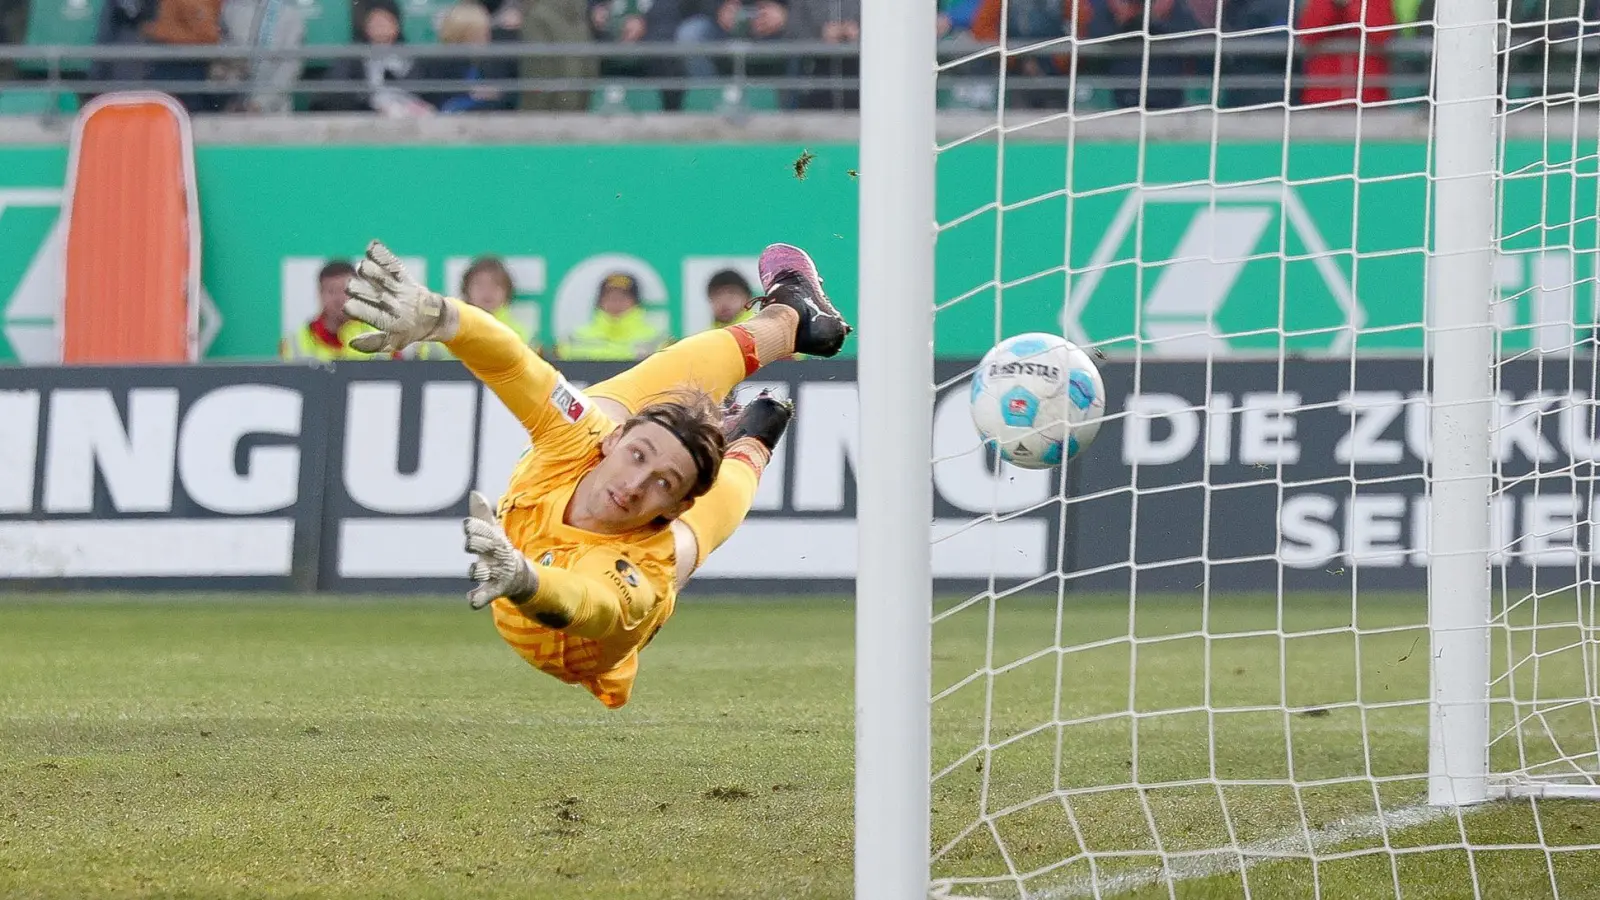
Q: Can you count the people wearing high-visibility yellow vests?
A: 4